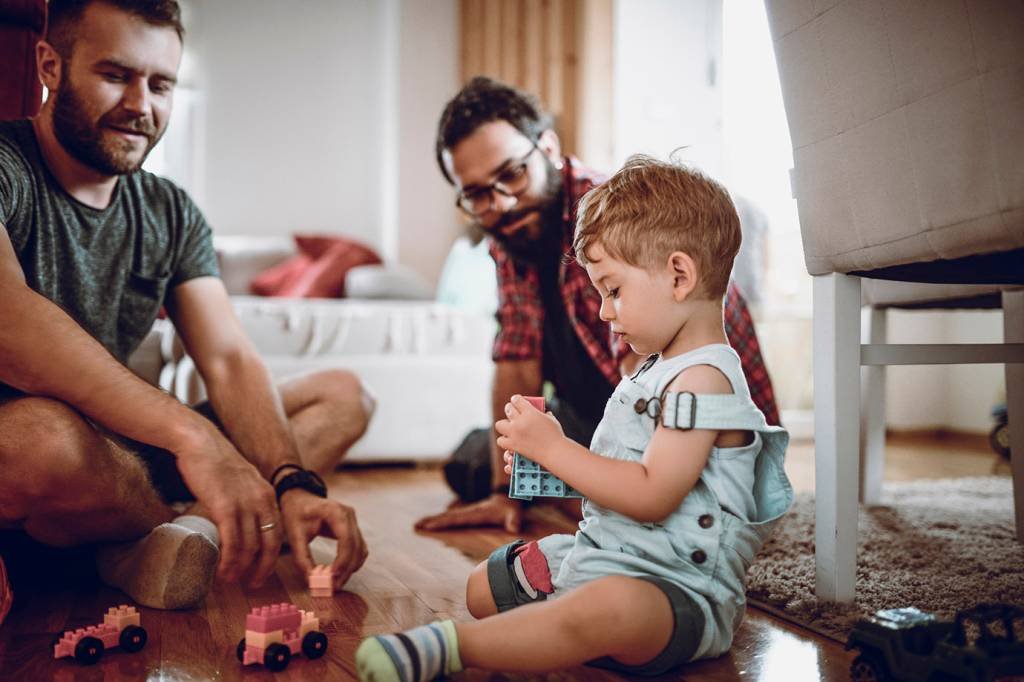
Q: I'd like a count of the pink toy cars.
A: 2